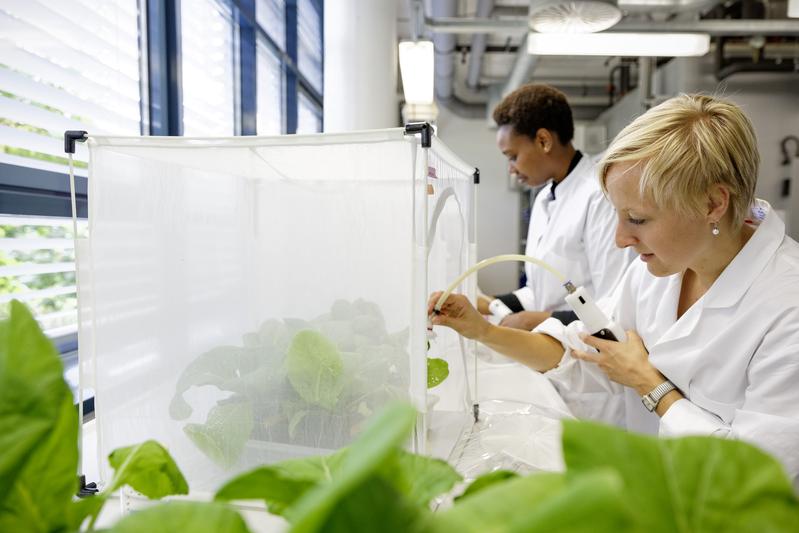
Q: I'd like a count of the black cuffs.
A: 2